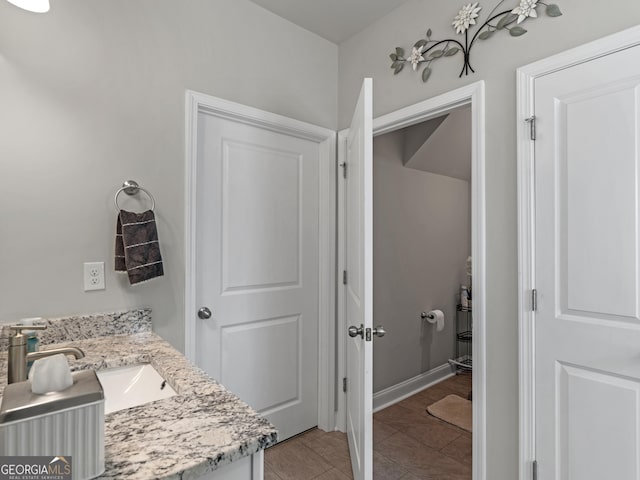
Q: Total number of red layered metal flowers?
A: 0